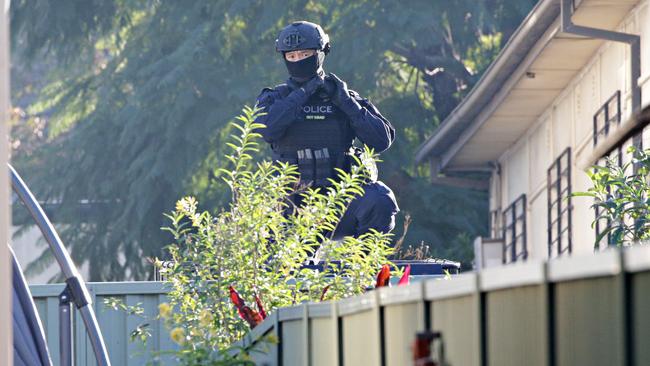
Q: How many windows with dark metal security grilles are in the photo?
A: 3